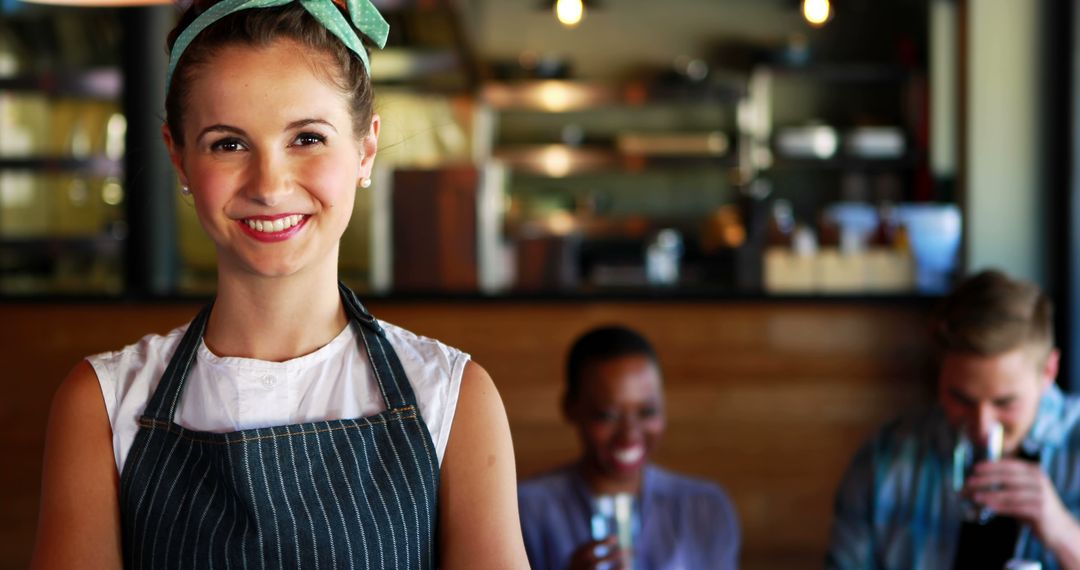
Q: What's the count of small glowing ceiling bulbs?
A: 2